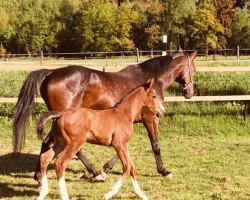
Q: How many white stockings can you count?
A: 4